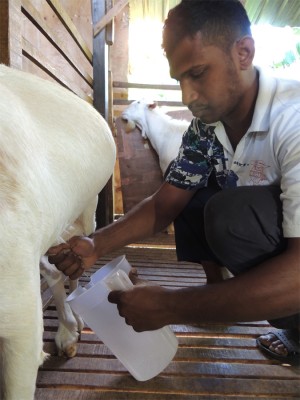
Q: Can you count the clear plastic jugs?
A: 1